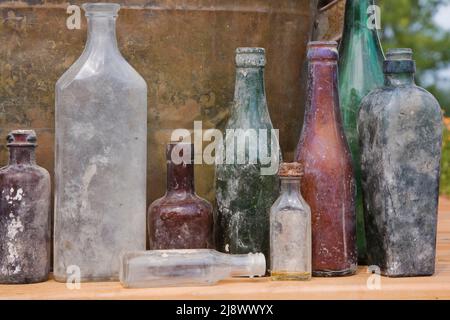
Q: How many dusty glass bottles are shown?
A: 9